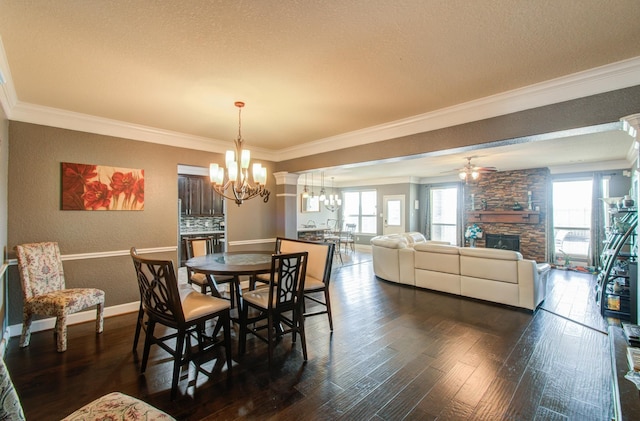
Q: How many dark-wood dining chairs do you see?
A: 4